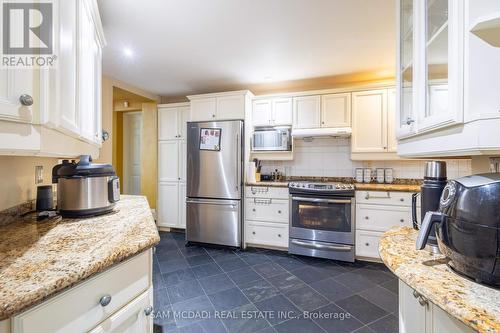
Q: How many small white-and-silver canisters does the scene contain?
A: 4